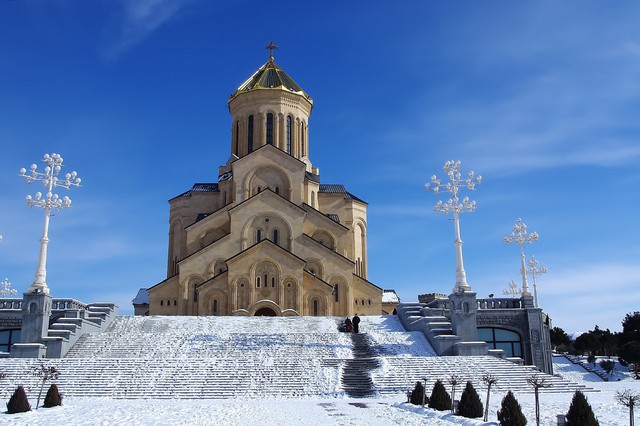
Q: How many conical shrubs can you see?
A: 7